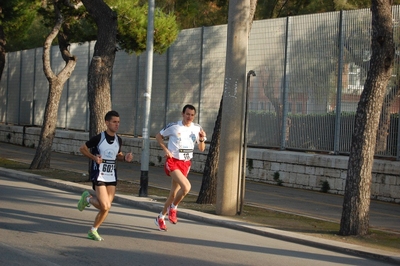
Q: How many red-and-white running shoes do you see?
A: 2